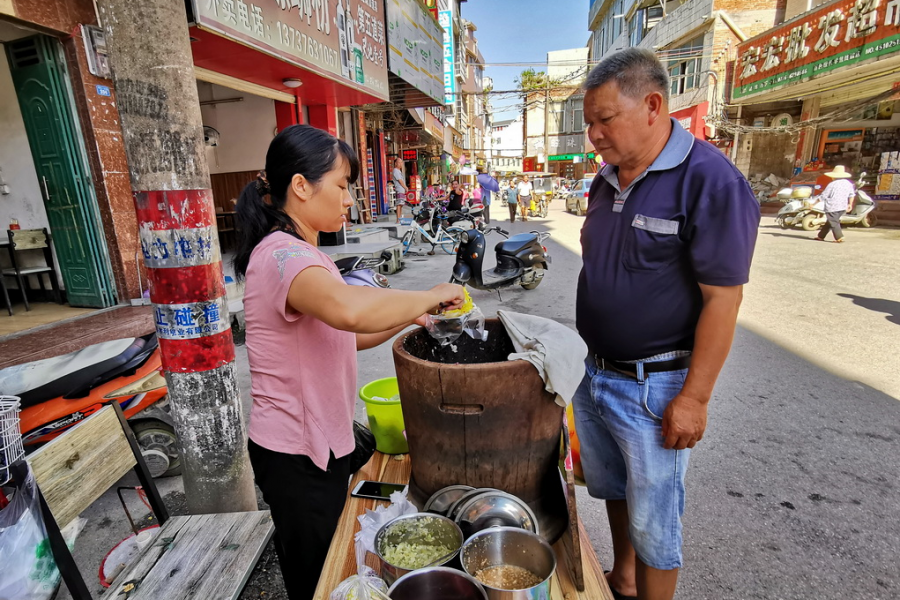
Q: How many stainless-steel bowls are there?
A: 3